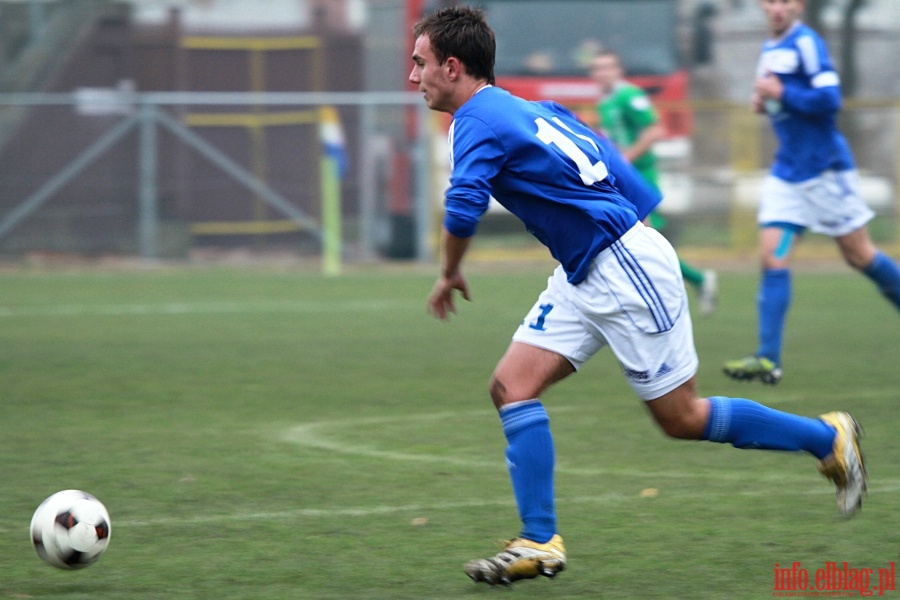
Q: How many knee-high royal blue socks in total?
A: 4